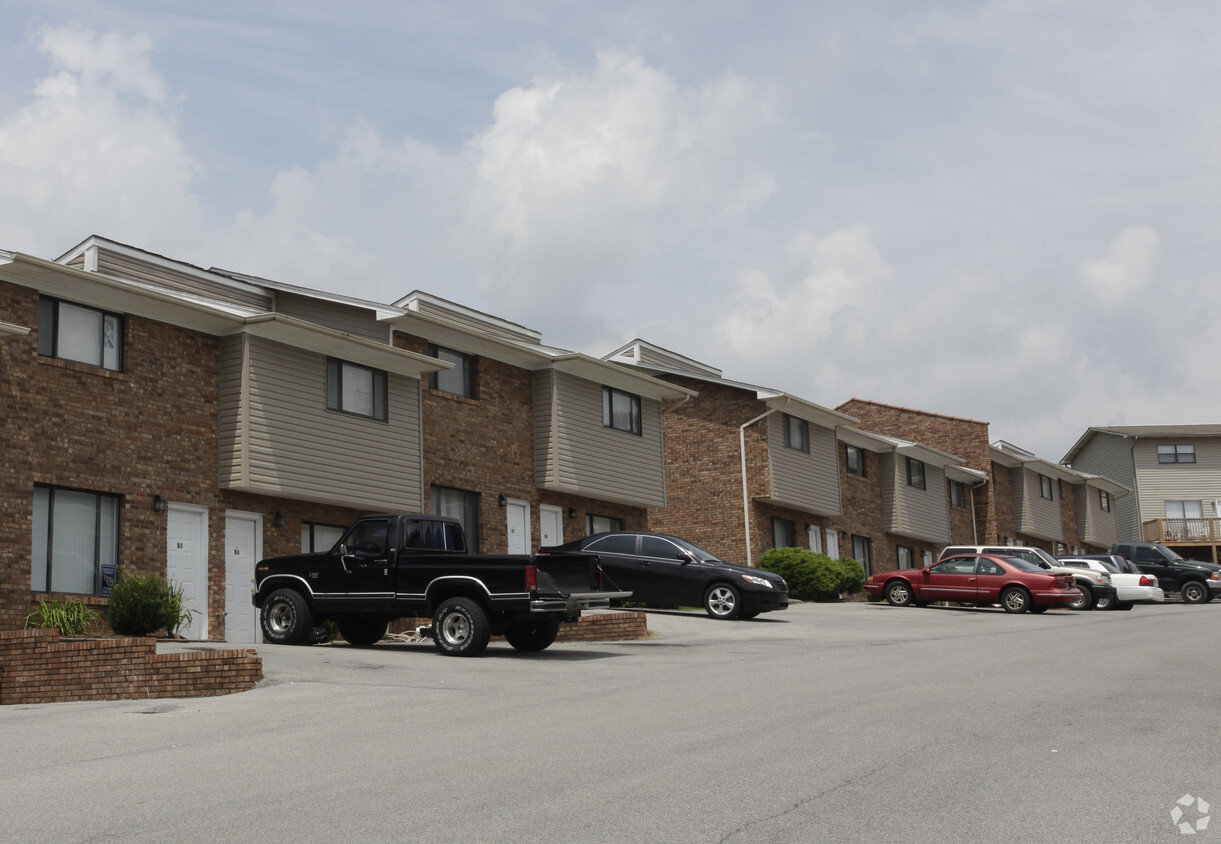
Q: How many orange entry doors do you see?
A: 0